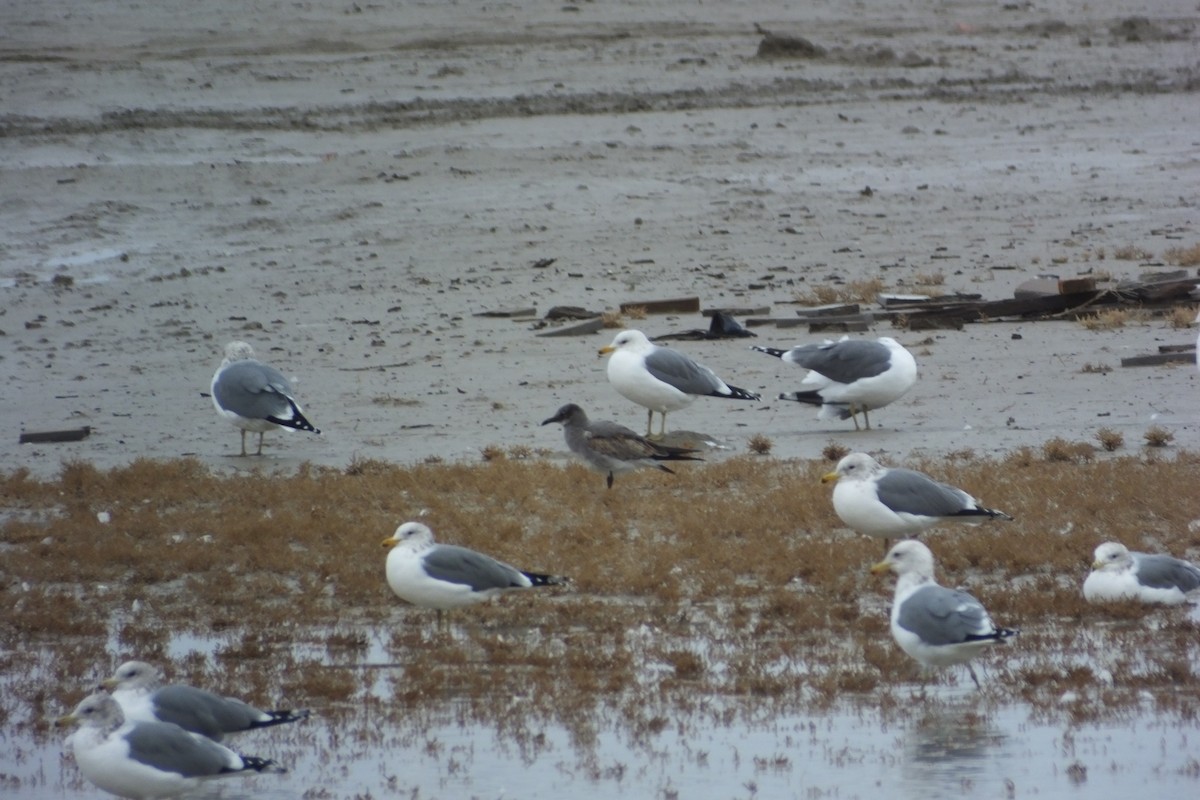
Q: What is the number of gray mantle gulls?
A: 9